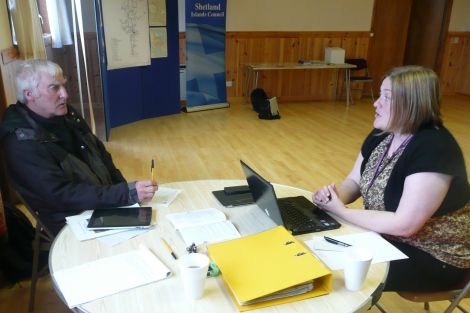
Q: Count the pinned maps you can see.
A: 3